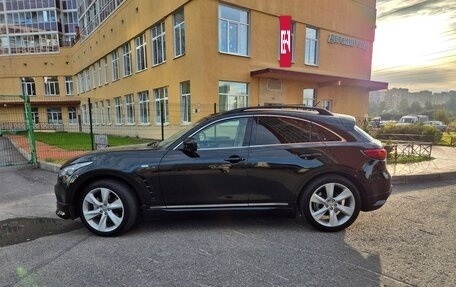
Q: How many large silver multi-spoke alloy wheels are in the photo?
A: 2